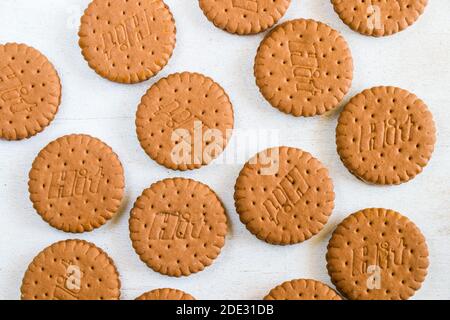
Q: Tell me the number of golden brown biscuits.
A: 14